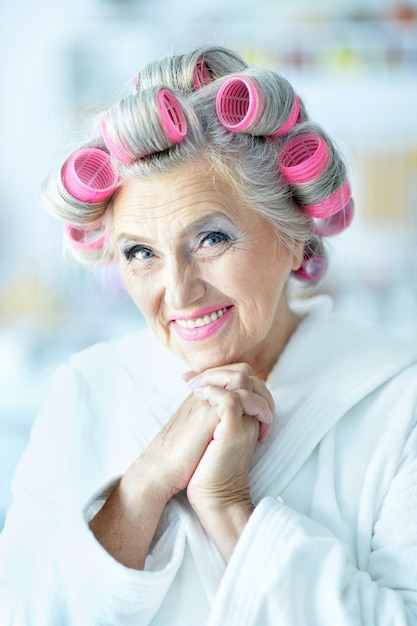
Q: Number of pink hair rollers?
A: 8